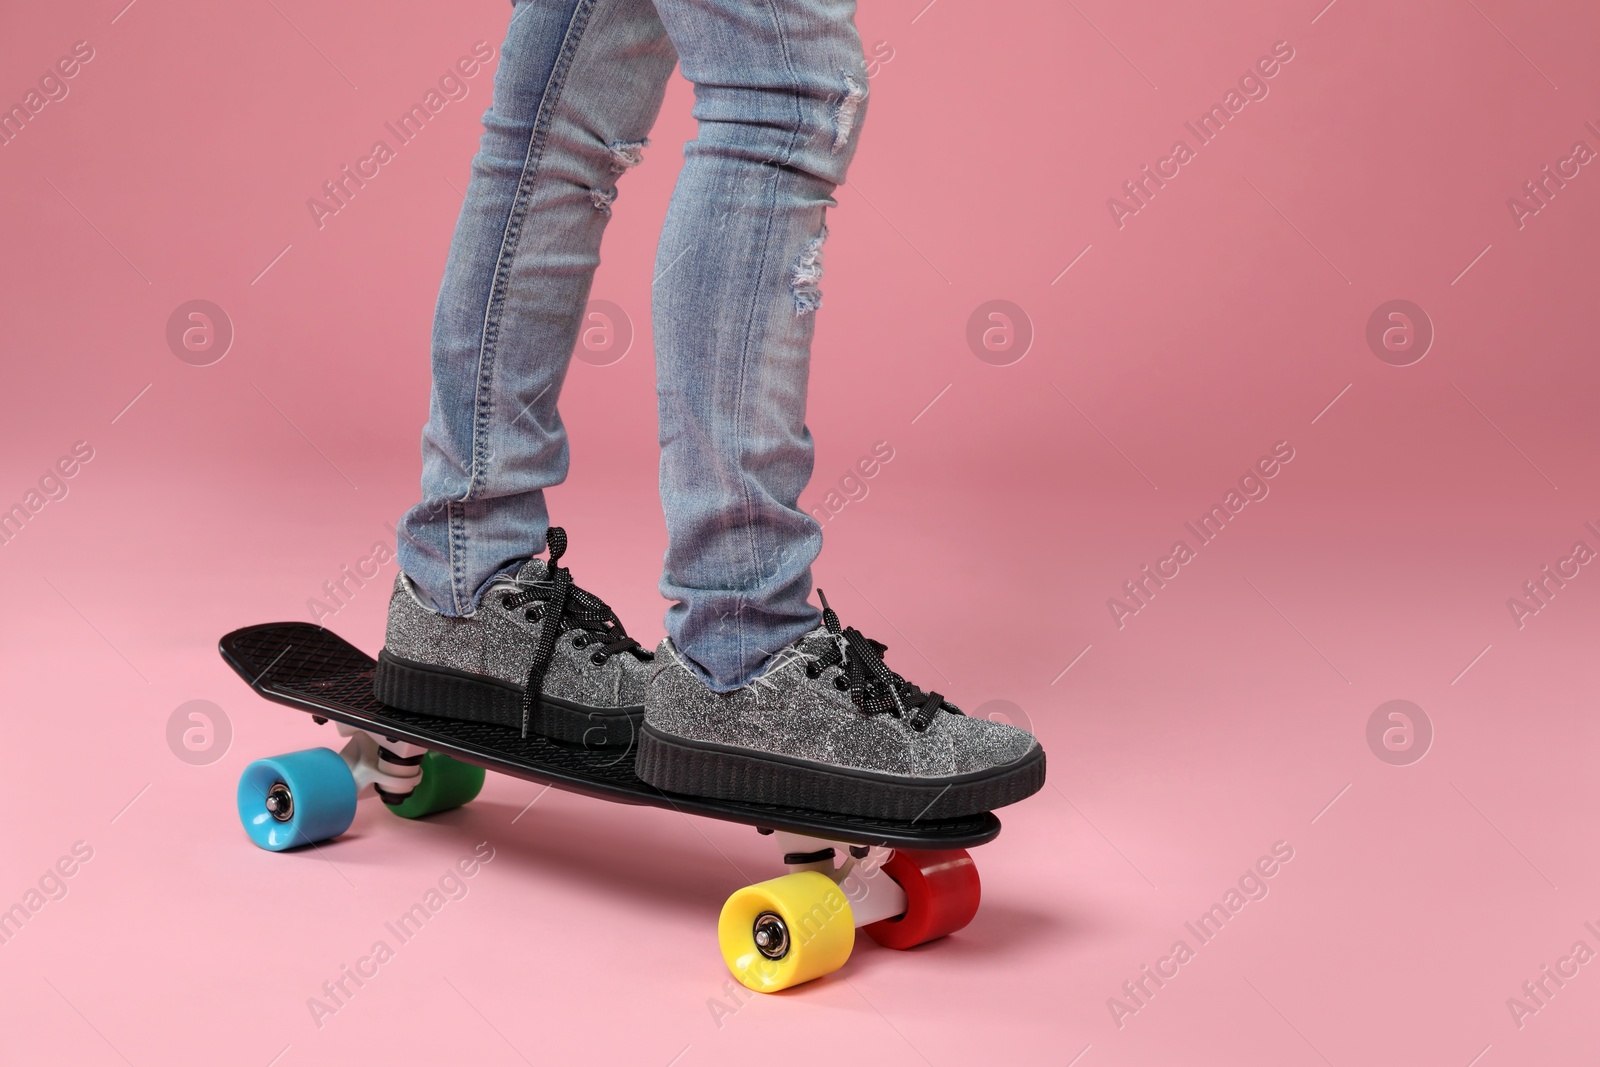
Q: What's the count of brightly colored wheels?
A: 4